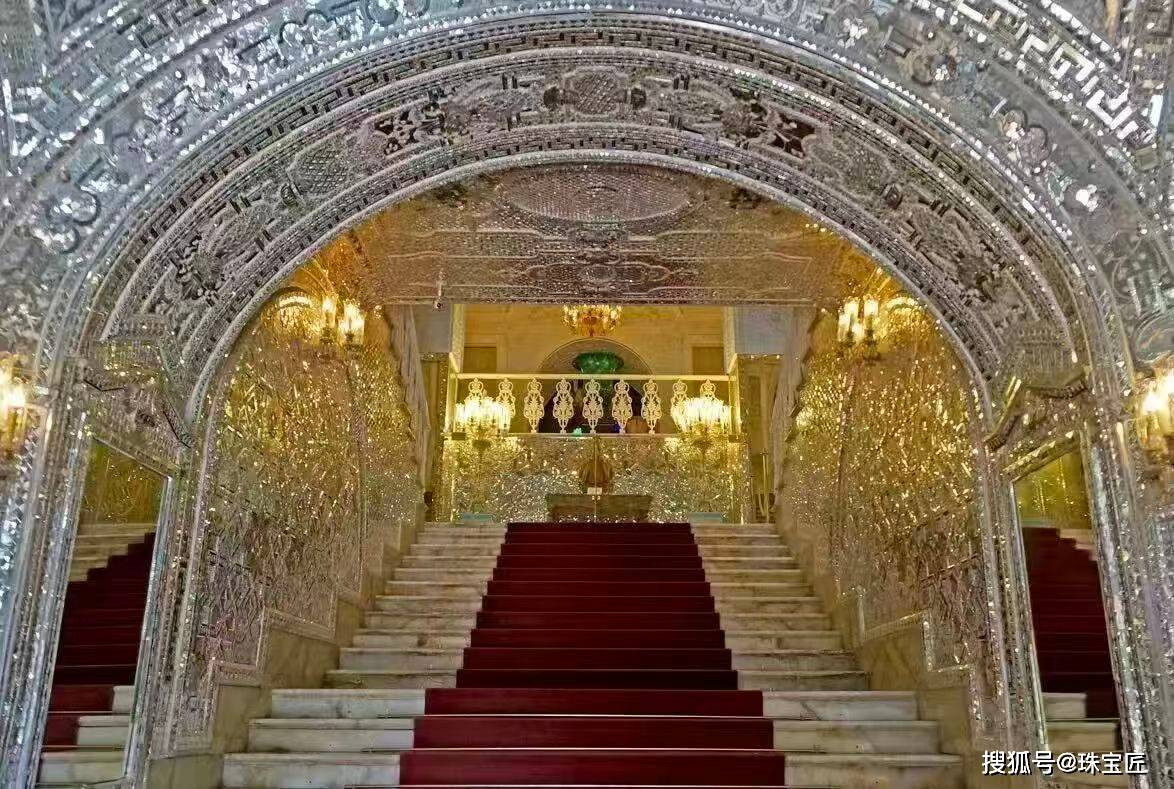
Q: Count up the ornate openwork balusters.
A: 9